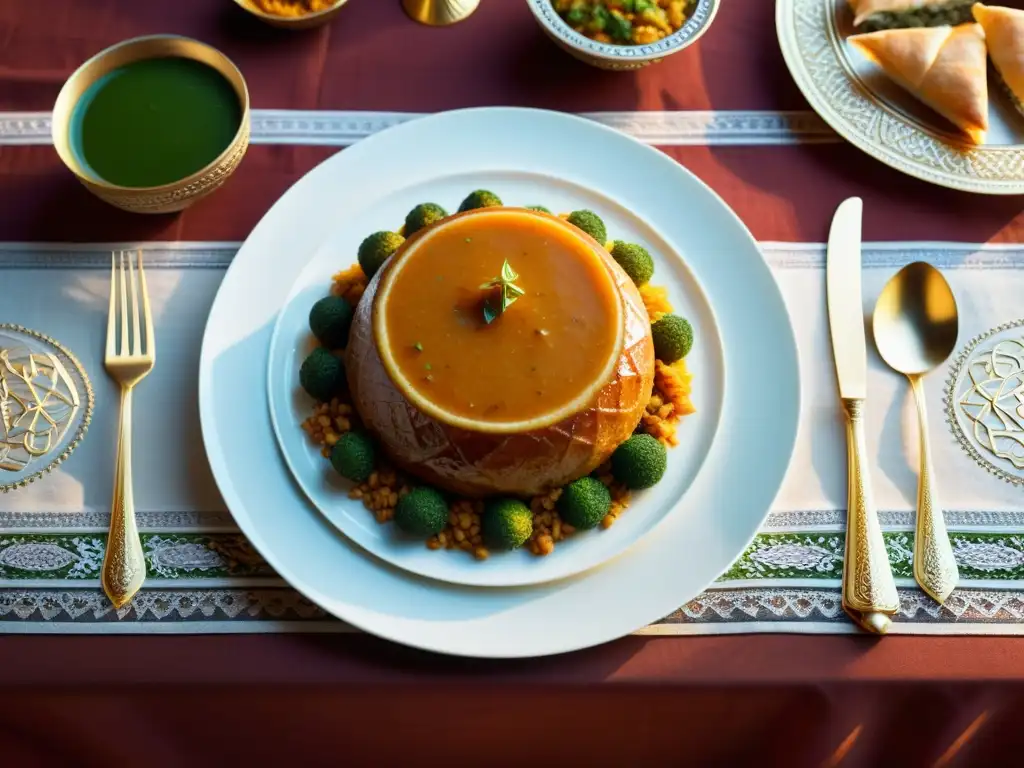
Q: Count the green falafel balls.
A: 14